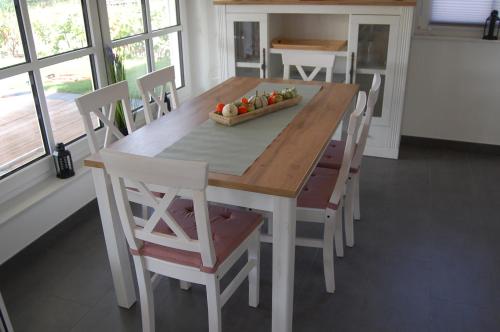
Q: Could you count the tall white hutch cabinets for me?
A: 1